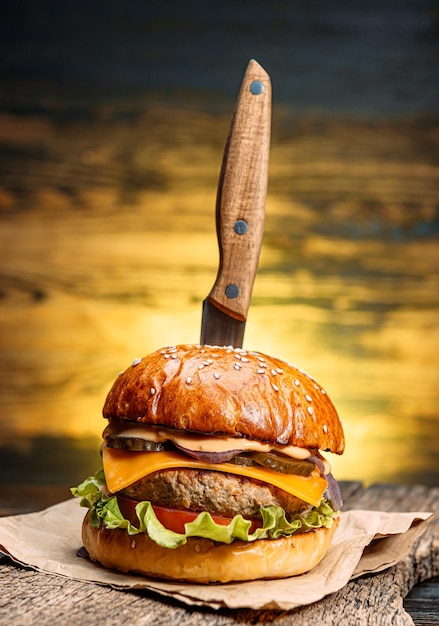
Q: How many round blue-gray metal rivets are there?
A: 3